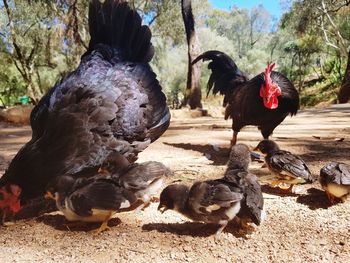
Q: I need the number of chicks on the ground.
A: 6